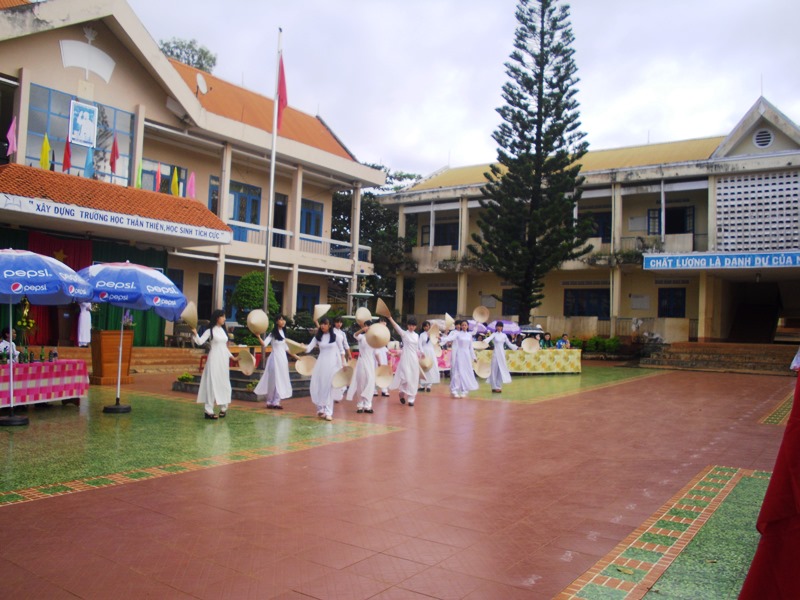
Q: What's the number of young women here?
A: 11